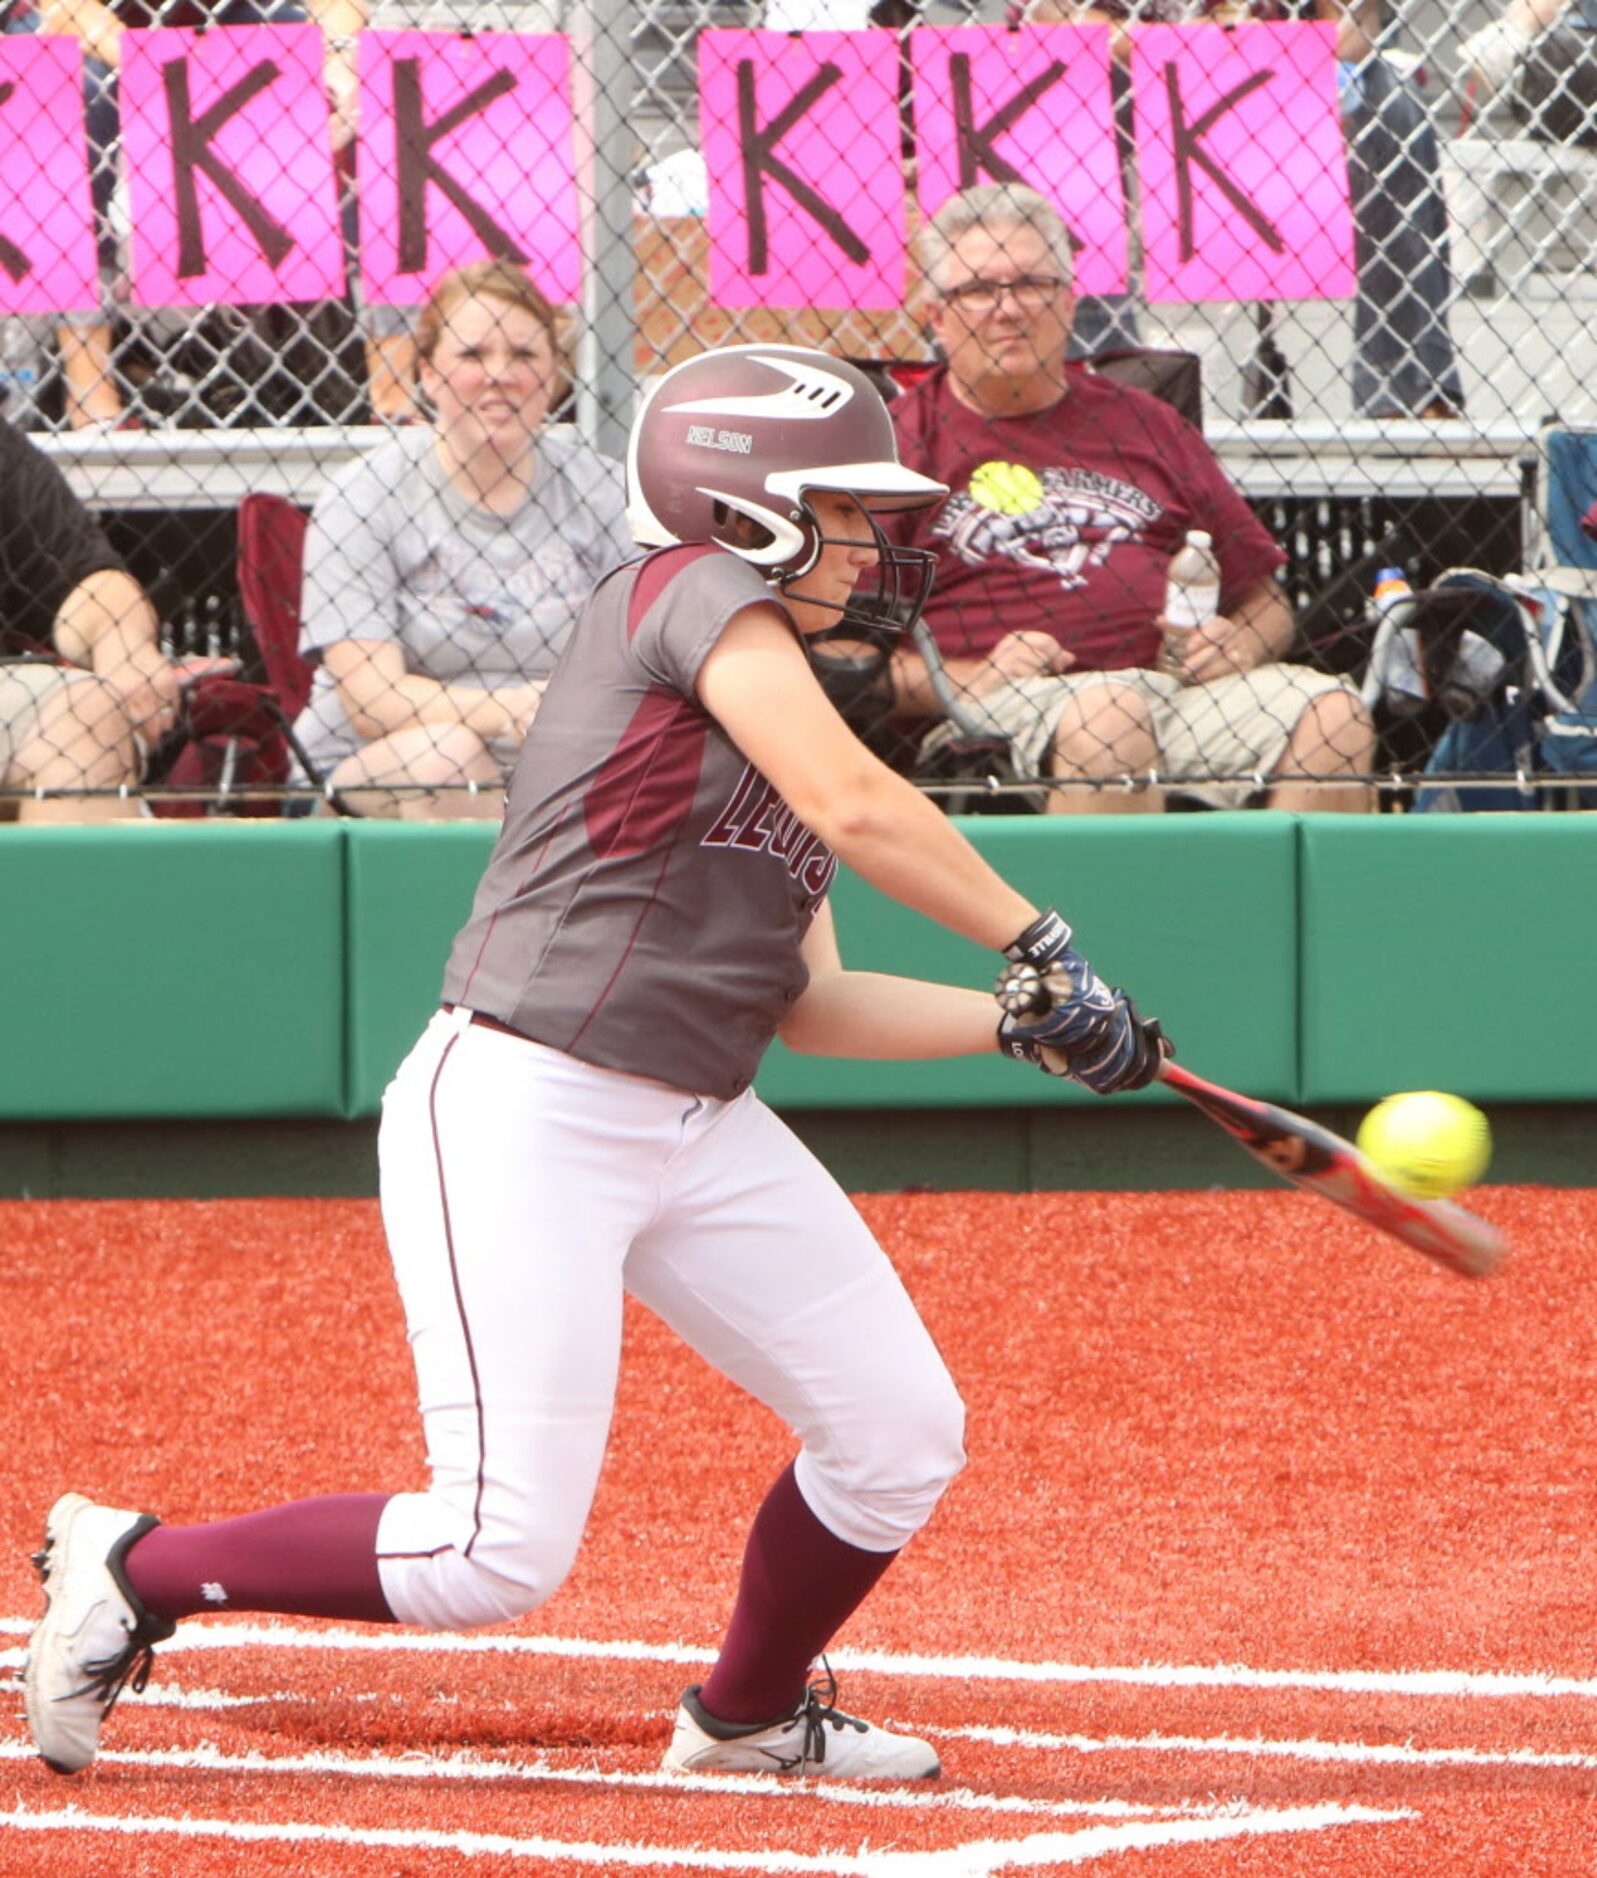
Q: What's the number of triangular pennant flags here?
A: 0